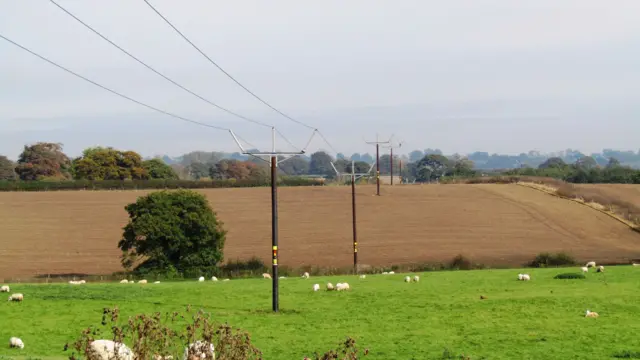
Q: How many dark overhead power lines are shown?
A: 3